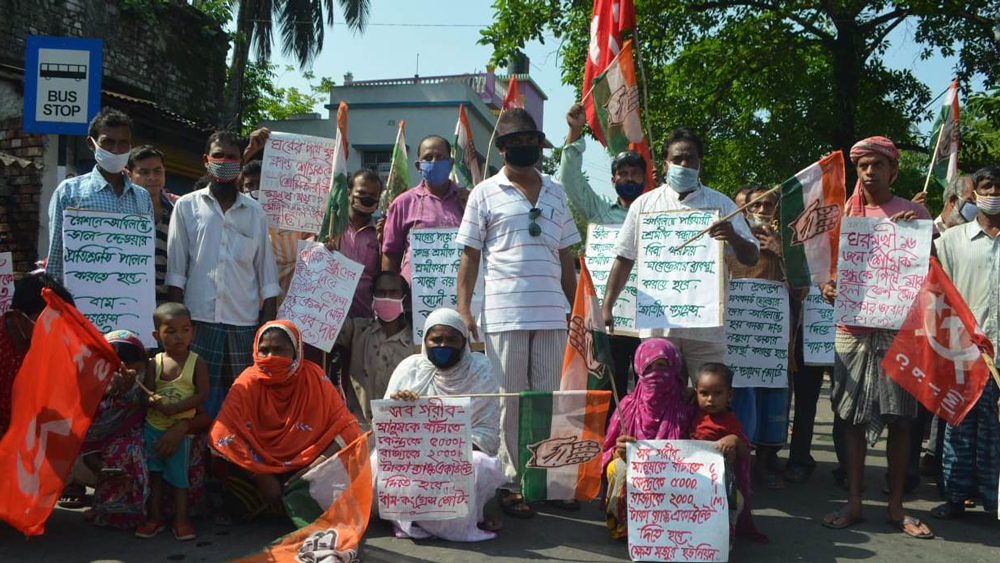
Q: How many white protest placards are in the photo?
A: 12